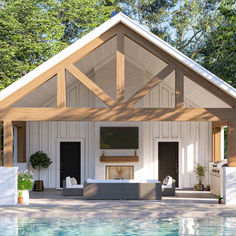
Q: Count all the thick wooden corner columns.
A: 2